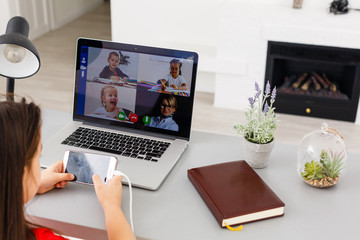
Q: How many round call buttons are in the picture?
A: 3